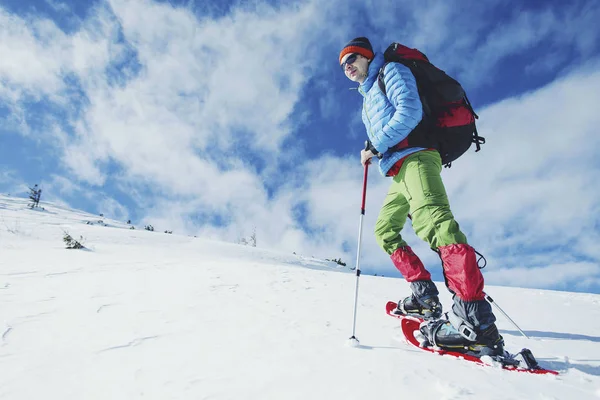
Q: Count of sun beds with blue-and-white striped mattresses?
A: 0